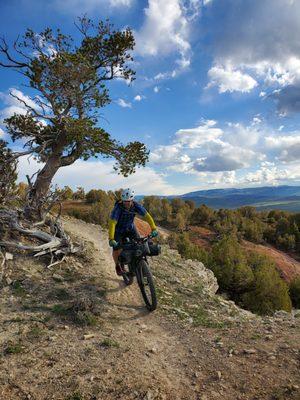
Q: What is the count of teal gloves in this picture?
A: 2